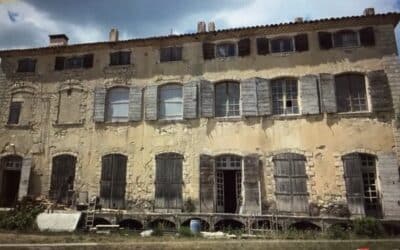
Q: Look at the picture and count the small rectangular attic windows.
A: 7